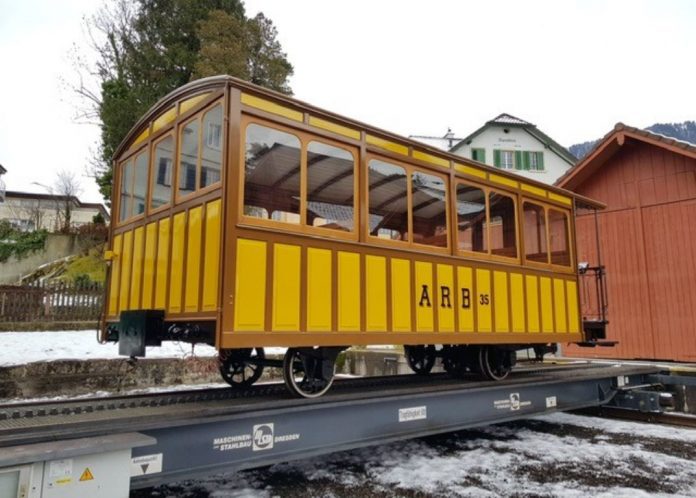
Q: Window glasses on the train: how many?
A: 13